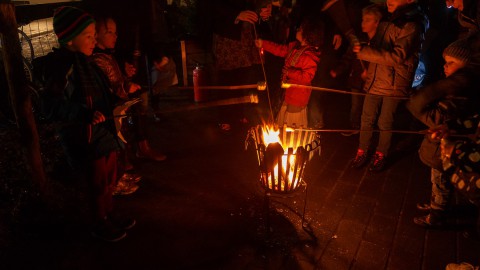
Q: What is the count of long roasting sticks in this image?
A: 5